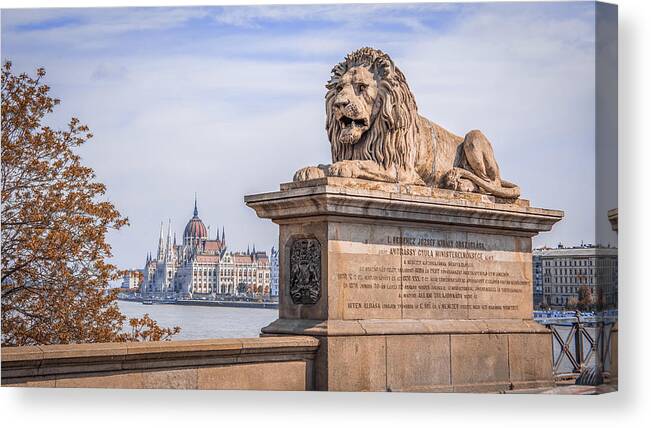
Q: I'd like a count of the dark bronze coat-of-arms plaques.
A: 1